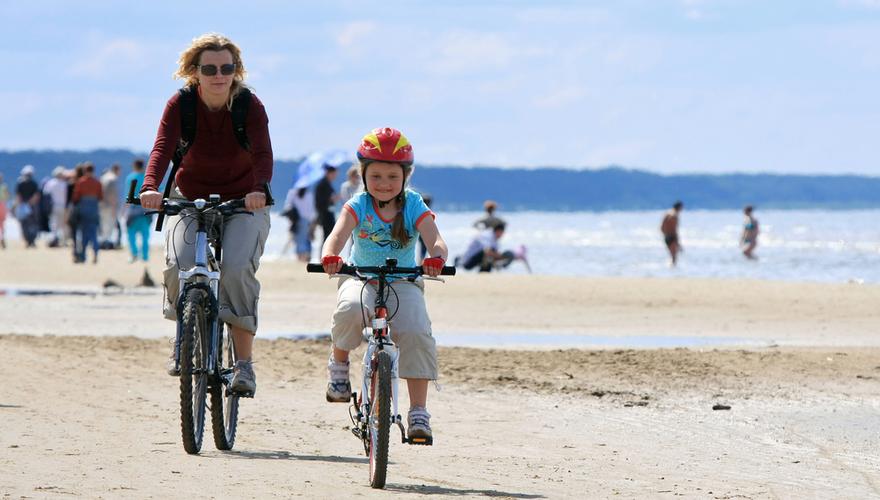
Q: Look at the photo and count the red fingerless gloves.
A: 2